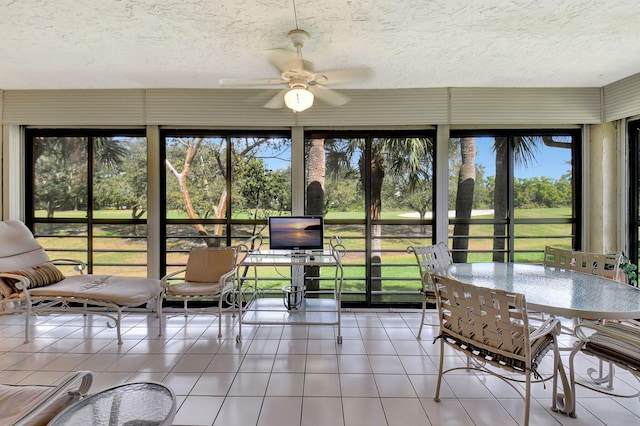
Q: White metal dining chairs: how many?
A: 4